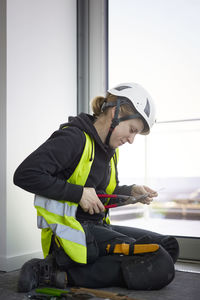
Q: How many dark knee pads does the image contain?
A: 2